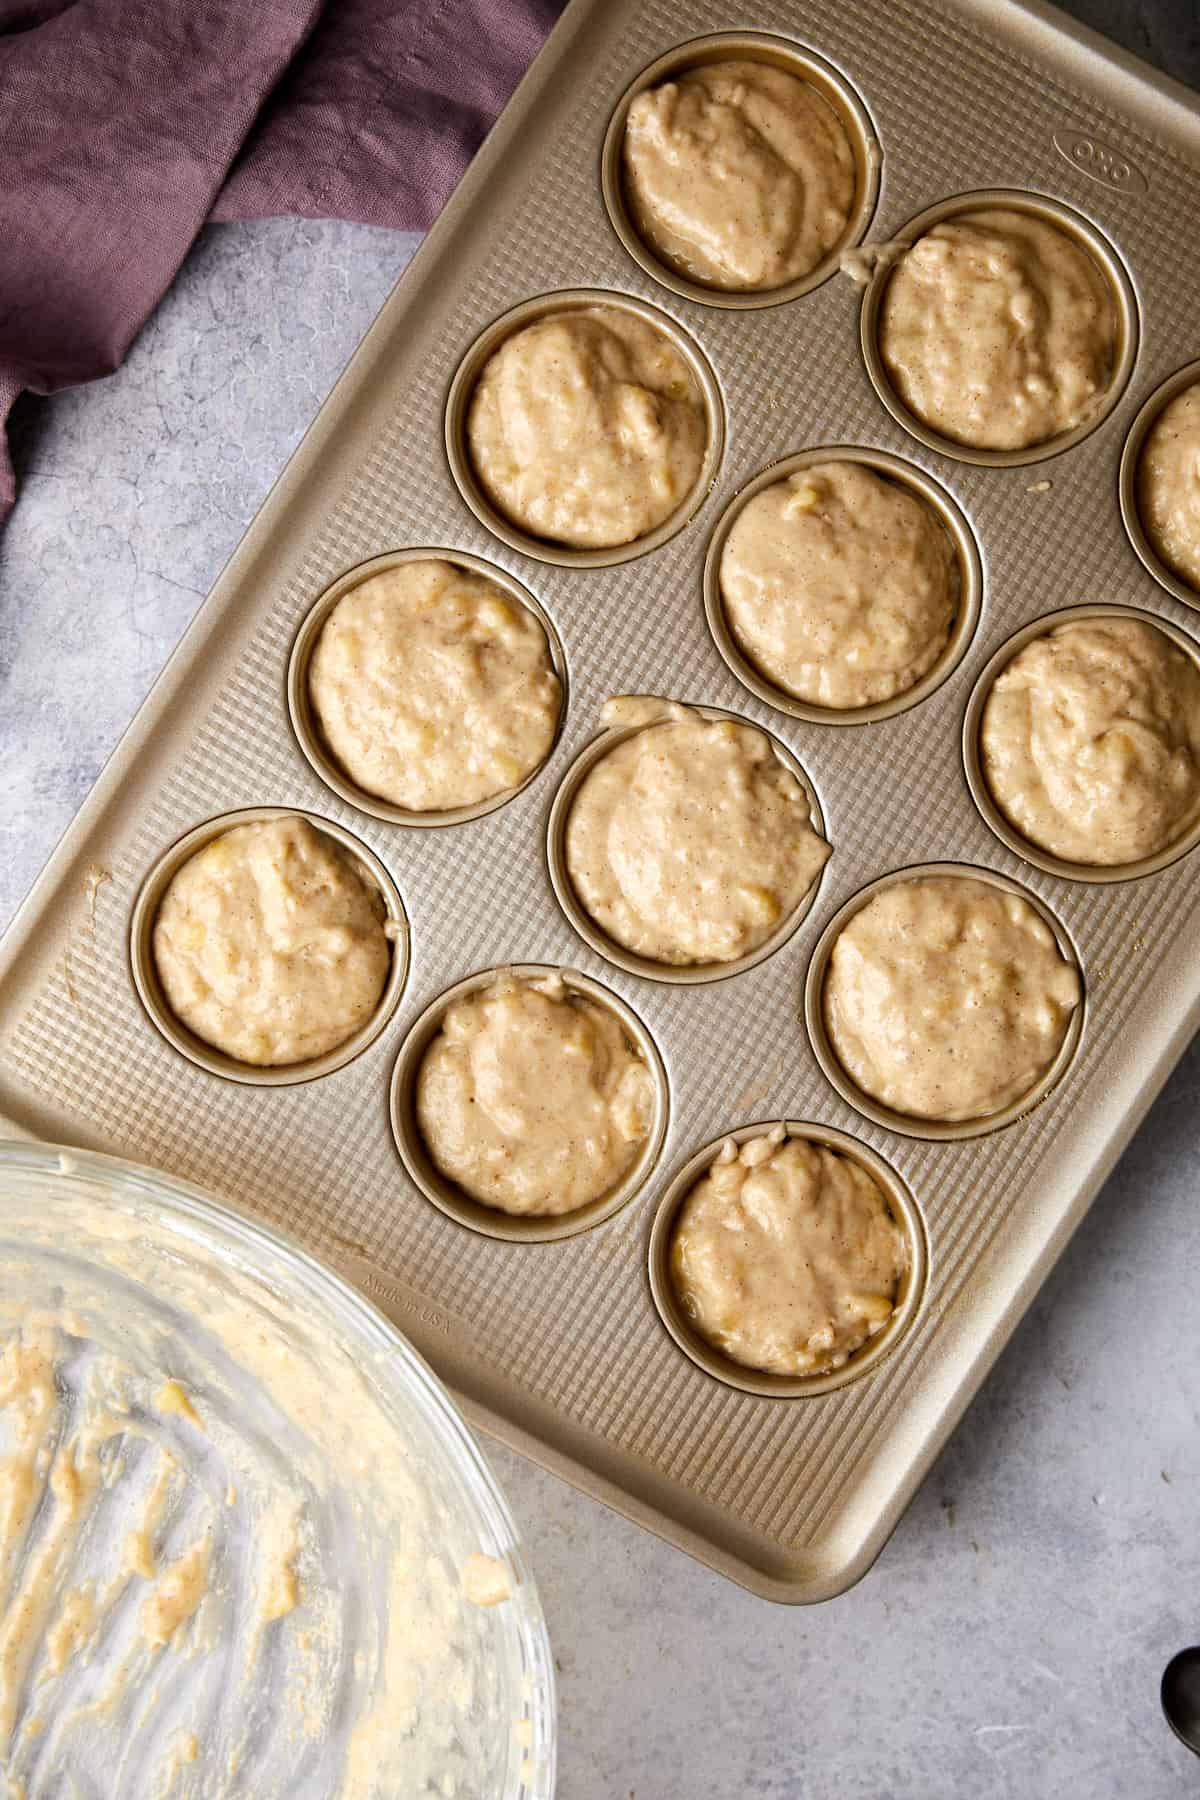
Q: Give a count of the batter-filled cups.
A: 12